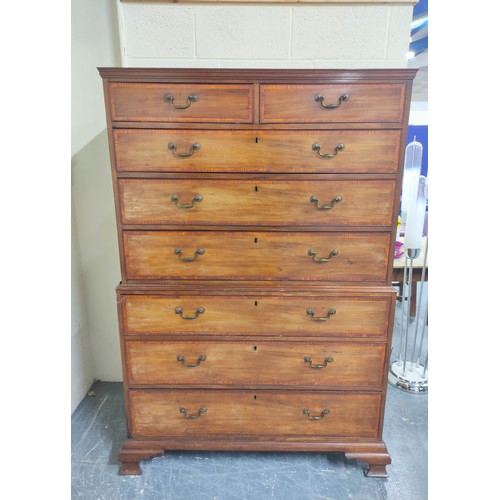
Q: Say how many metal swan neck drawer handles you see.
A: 14